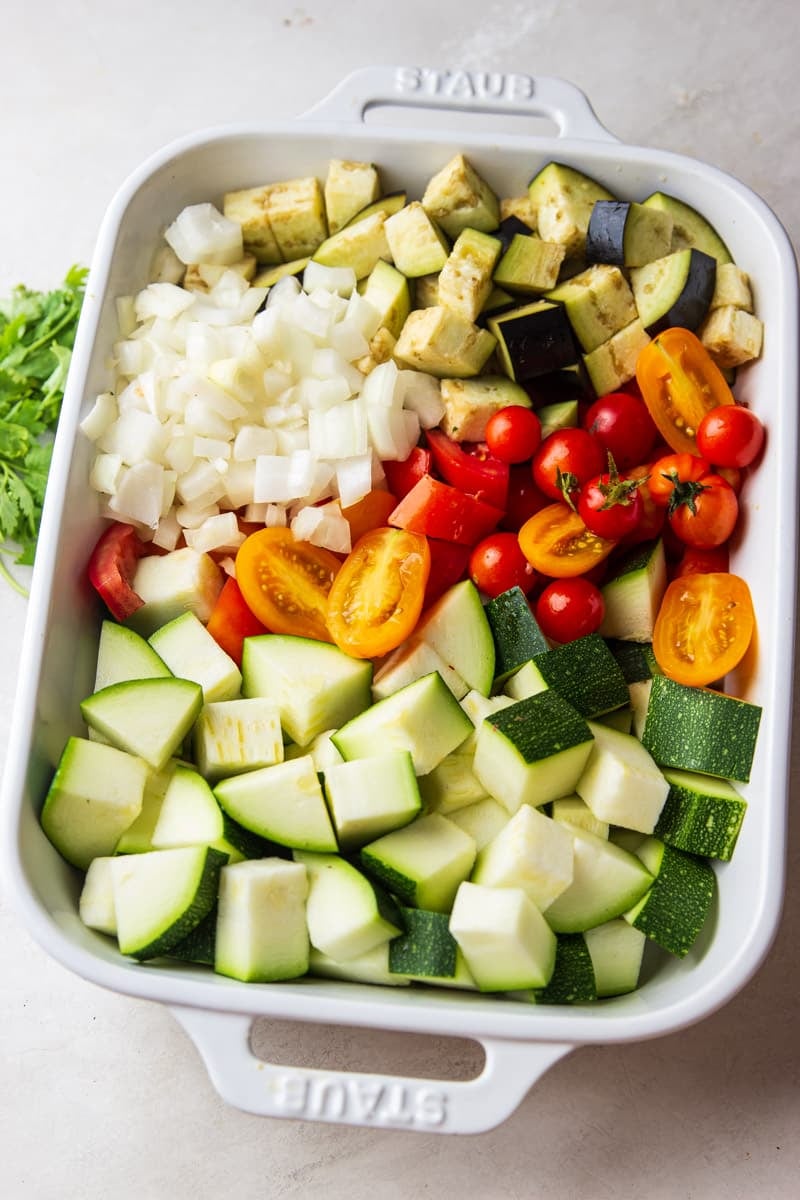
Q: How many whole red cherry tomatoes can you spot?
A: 9